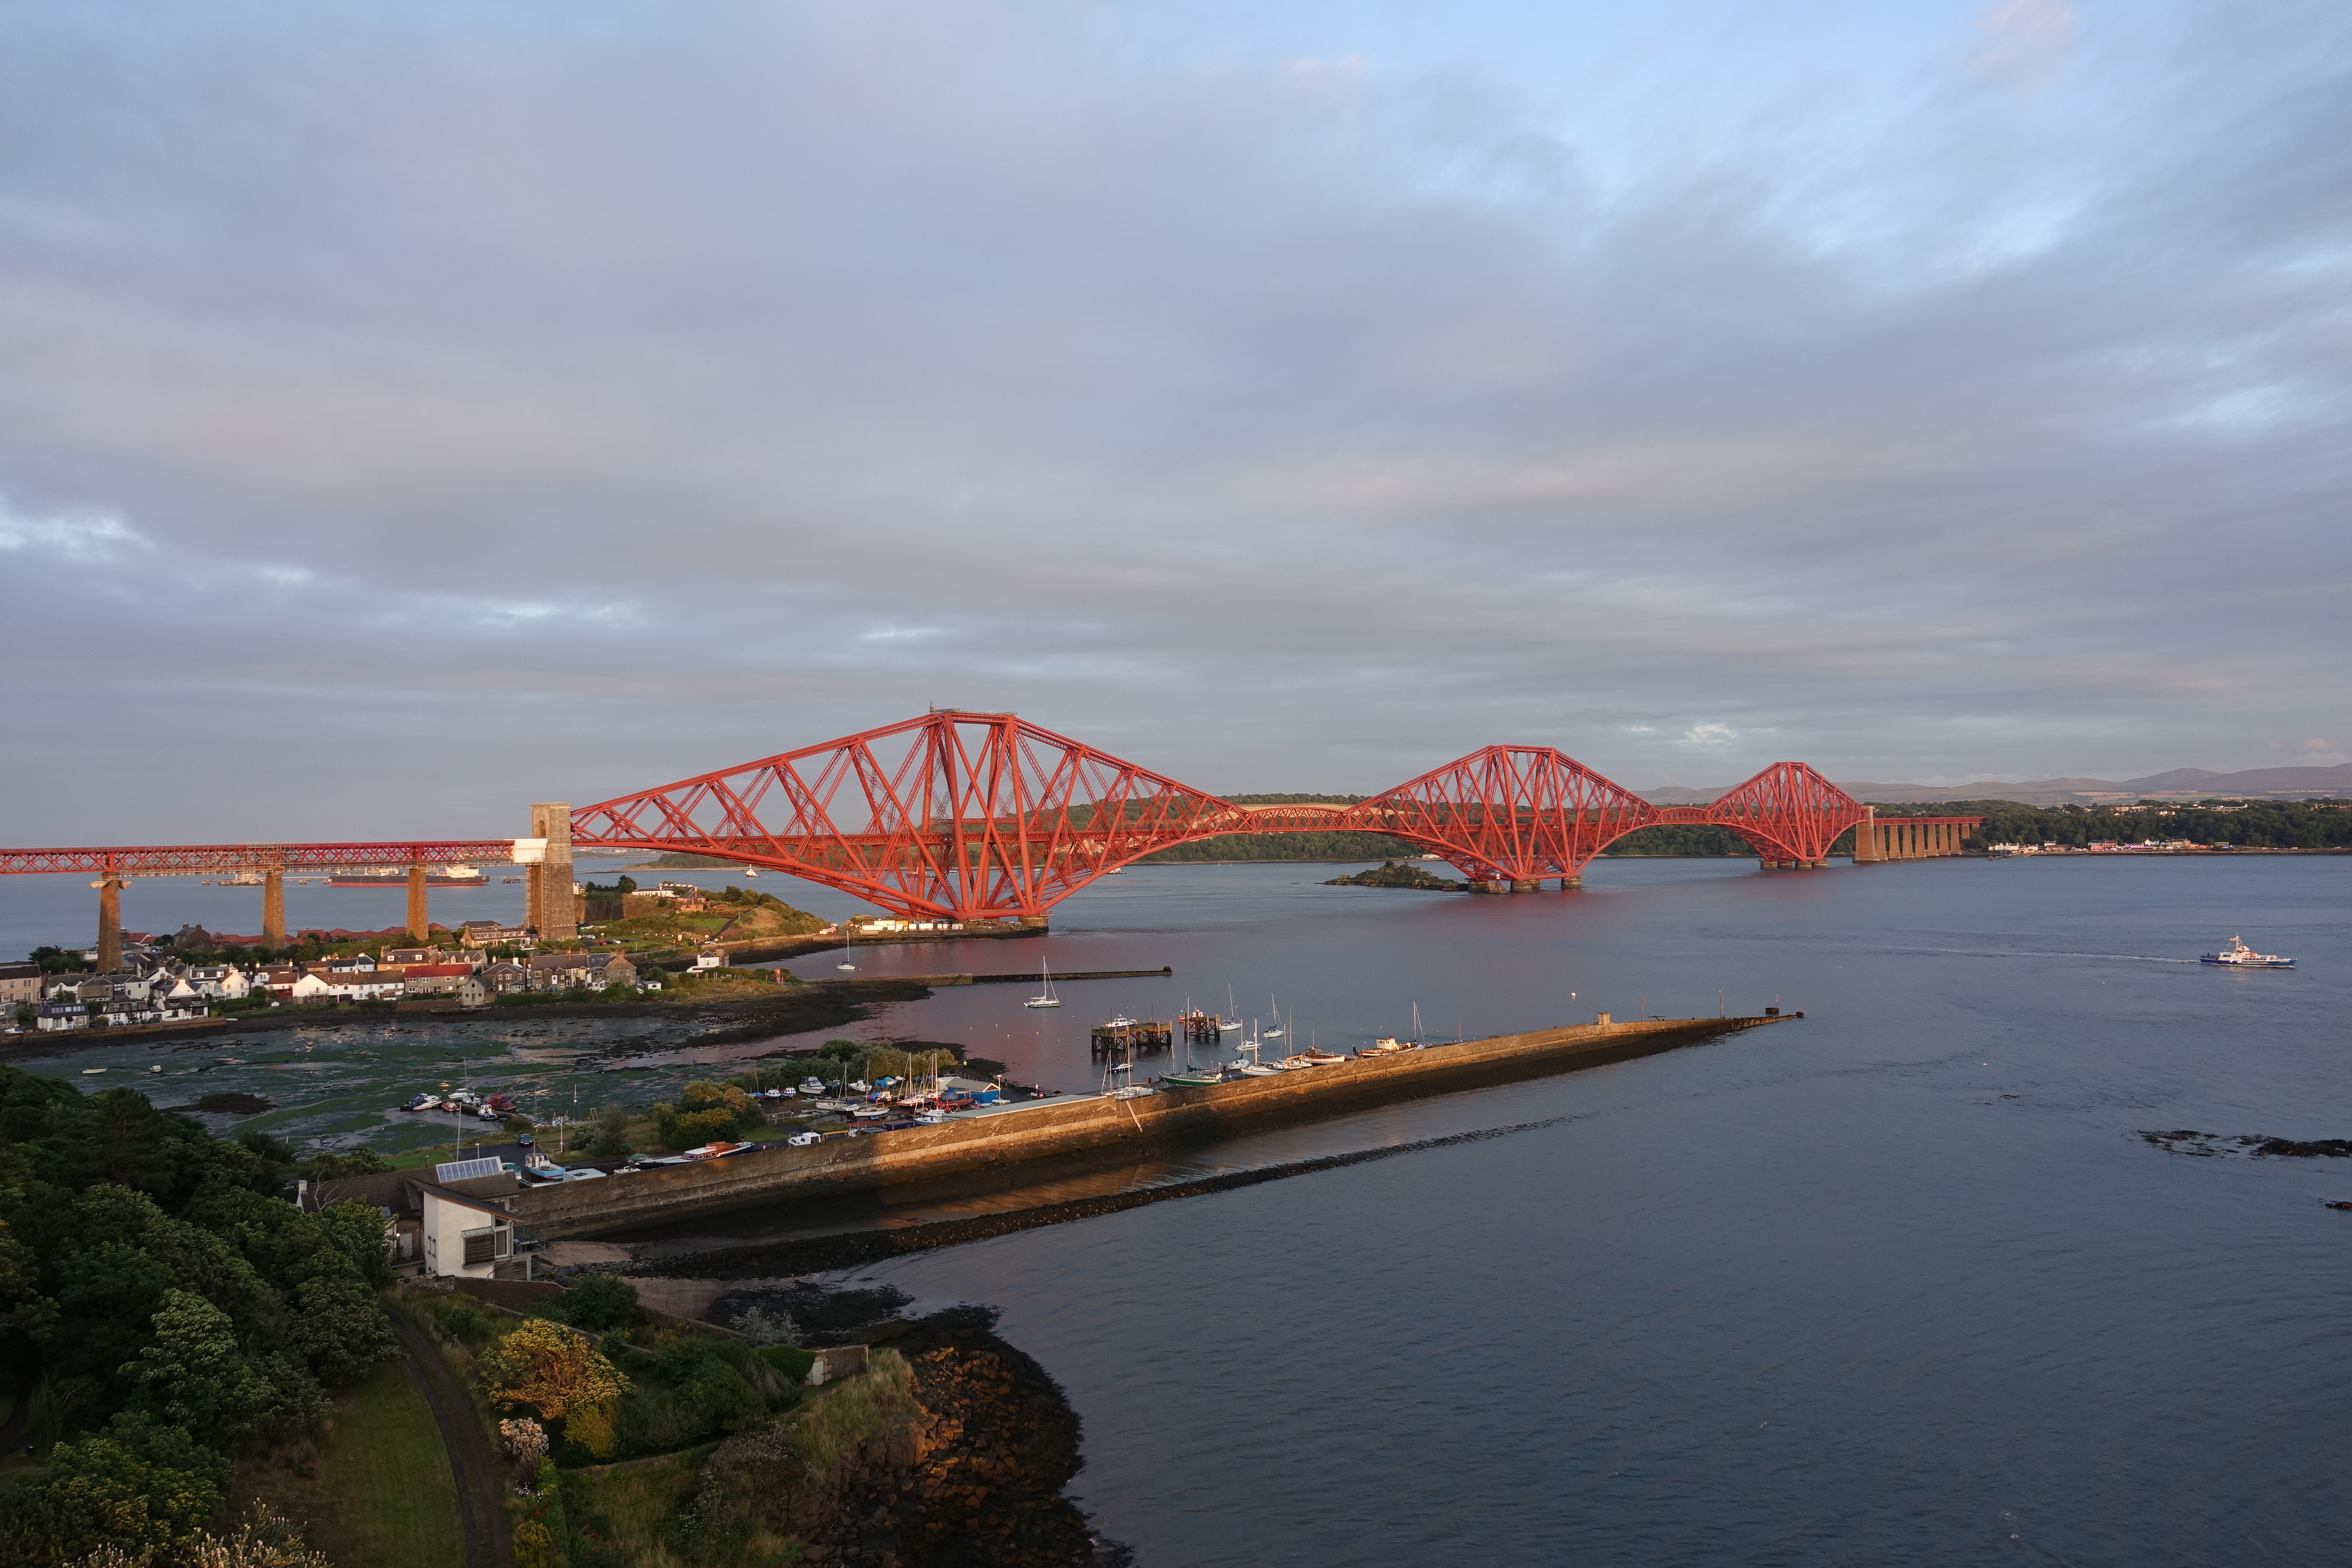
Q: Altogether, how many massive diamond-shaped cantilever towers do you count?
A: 3